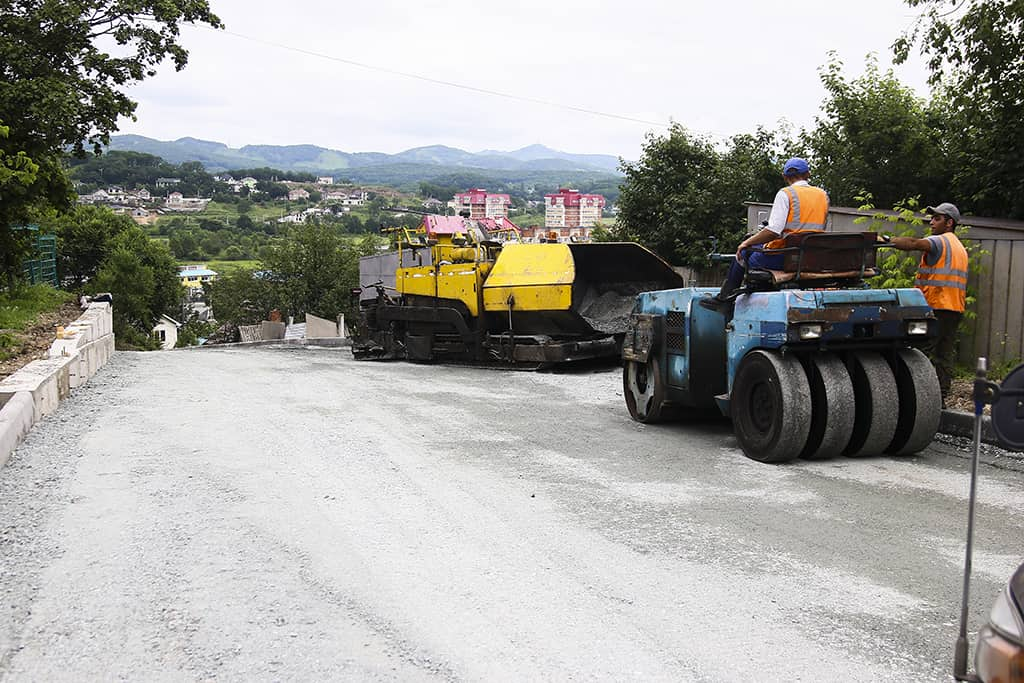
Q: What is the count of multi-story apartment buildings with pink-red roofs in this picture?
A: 2